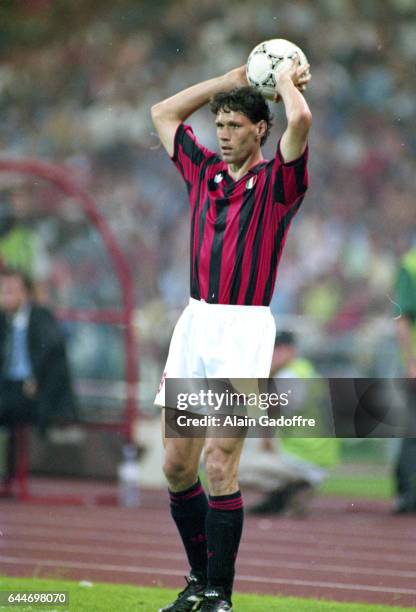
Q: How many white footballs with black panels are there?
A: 1